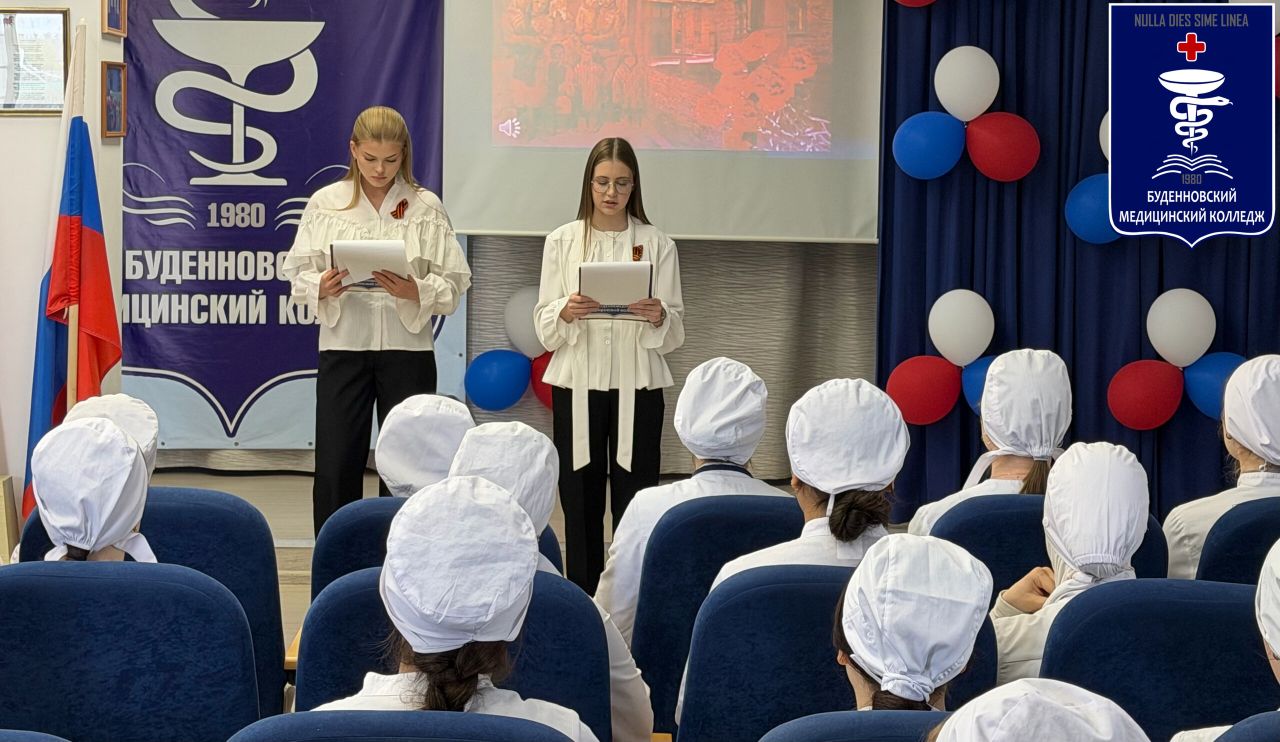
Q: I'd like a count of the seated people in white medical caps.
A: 13